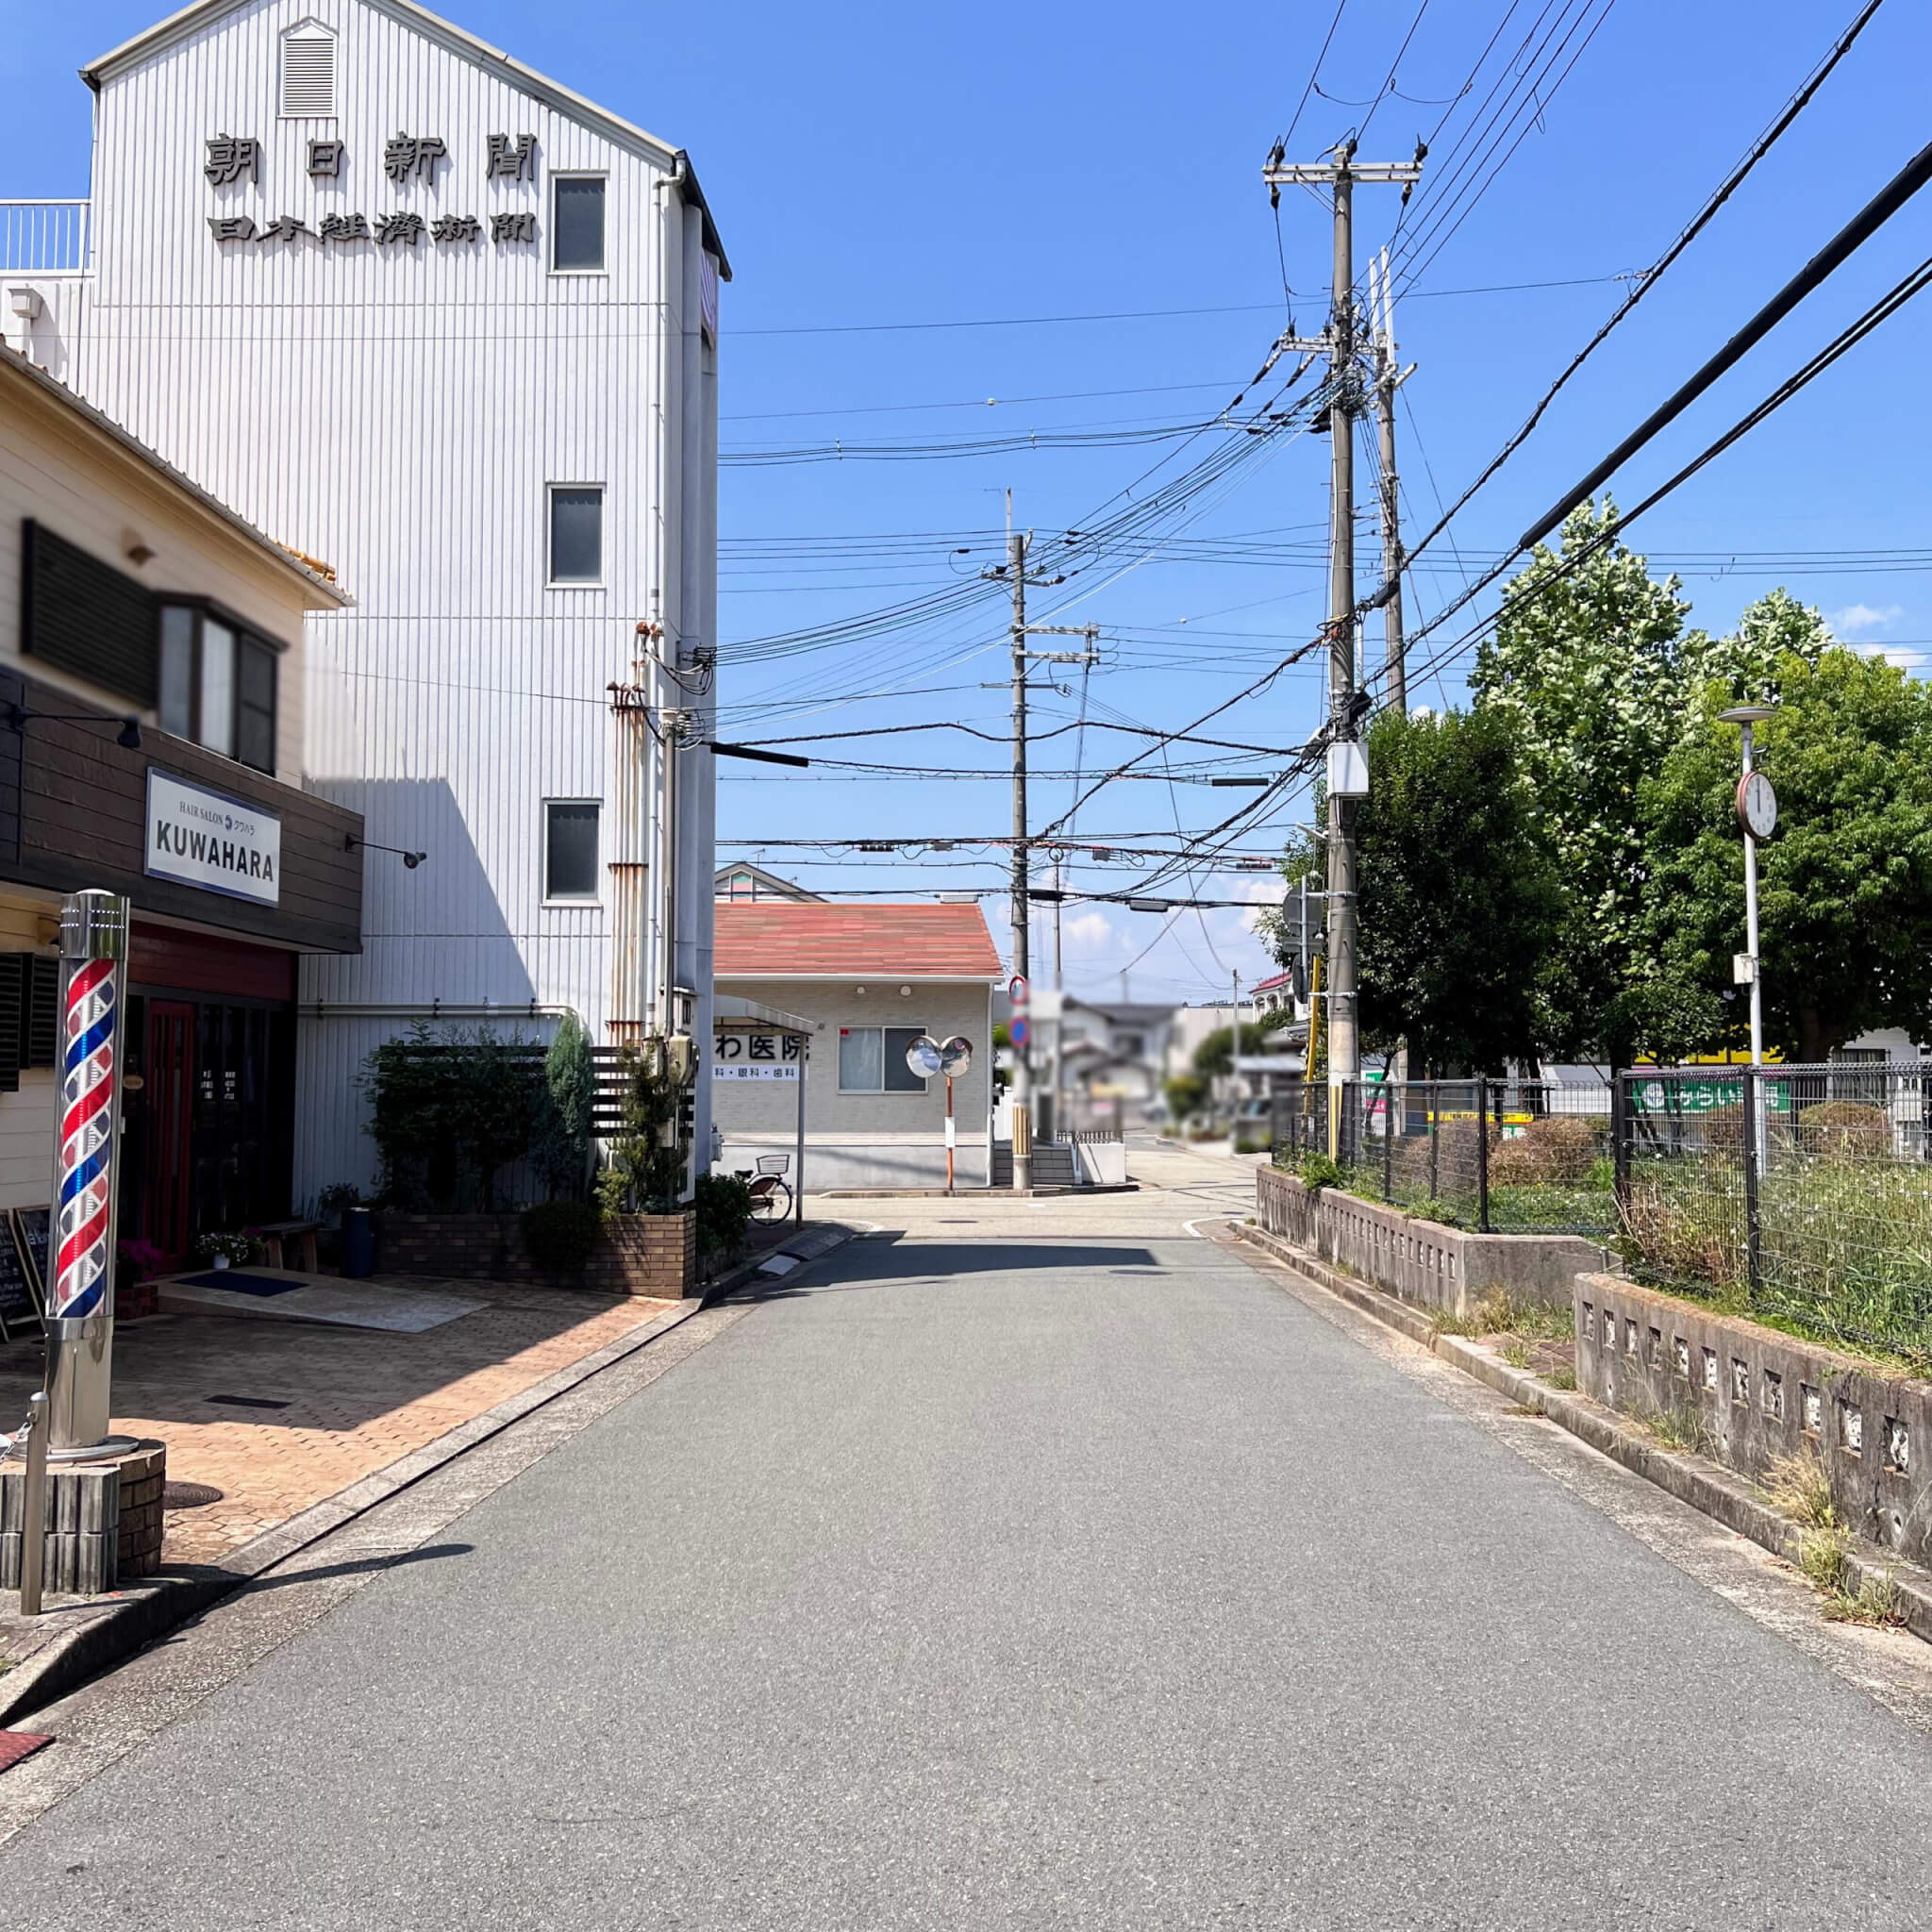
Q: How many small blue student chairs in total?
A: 0